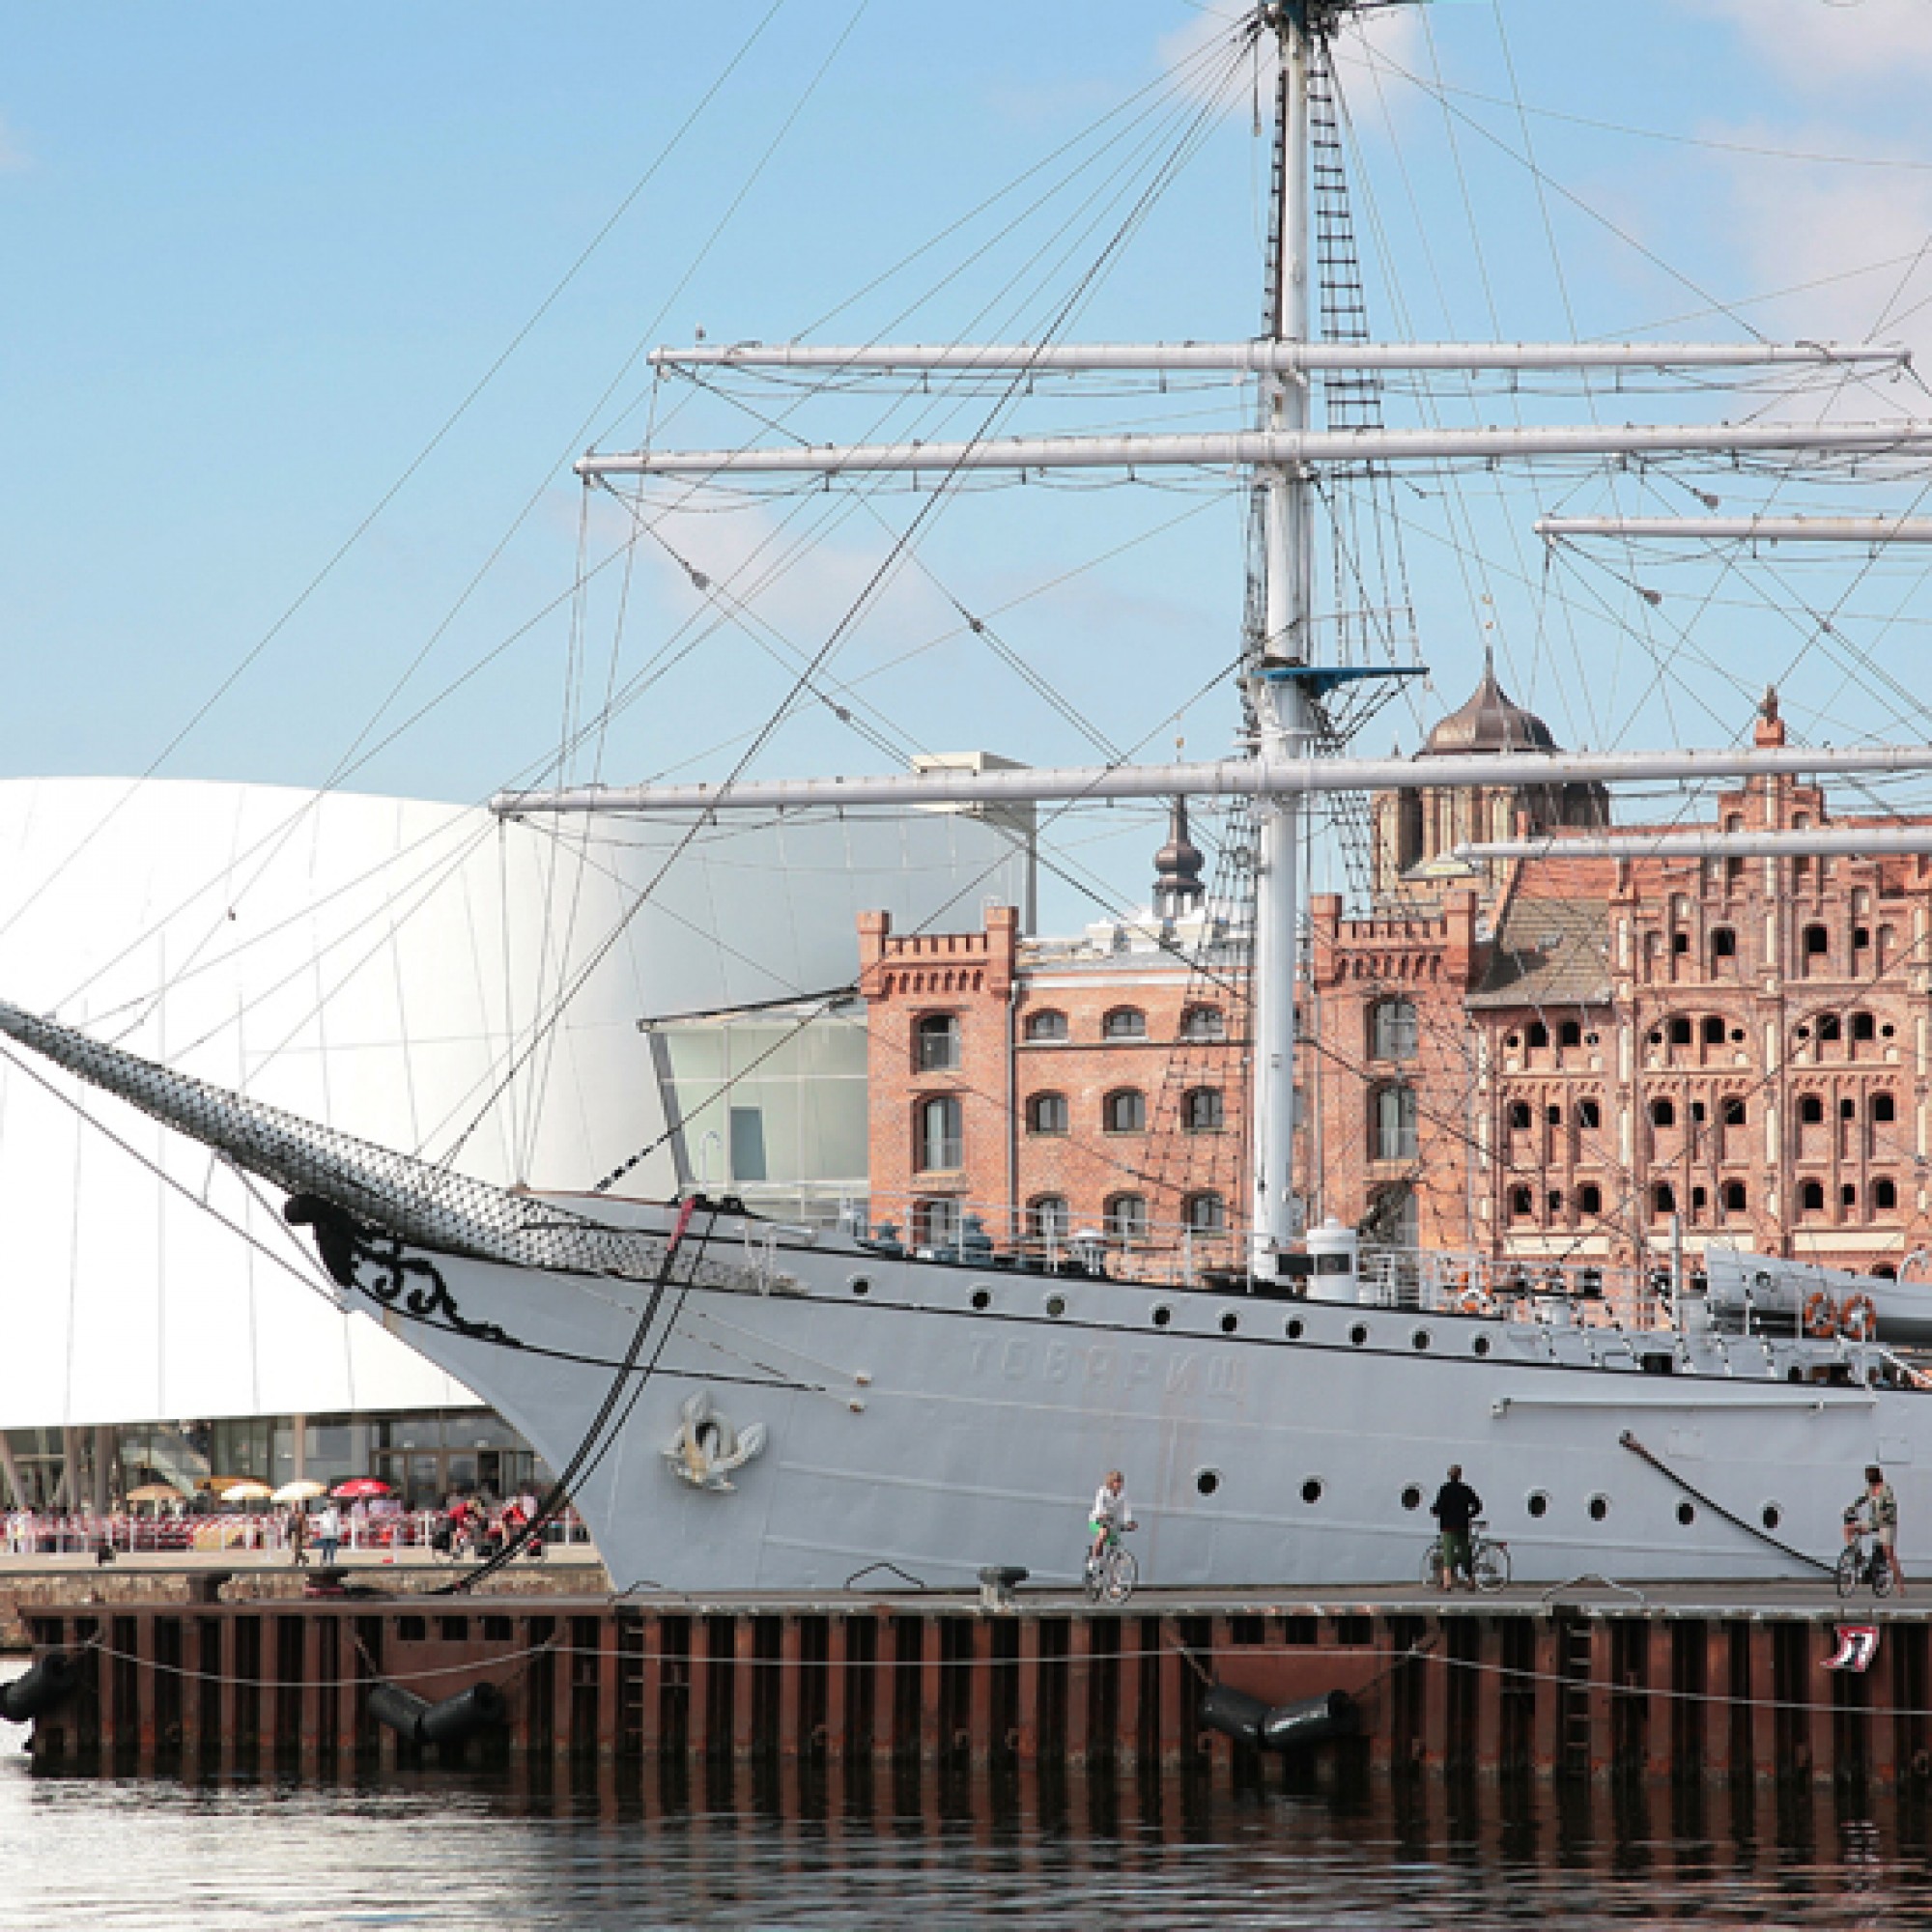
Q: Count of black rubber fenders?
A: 5